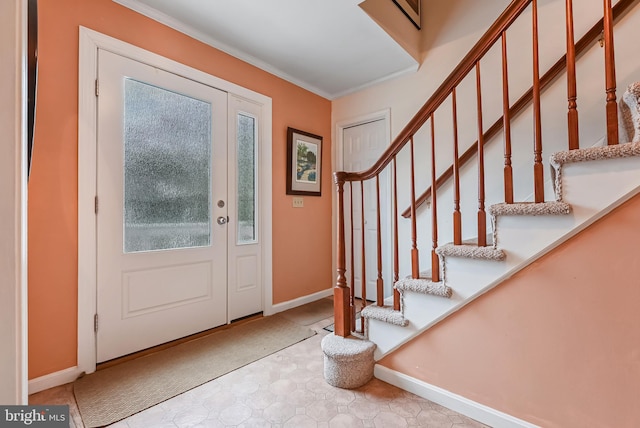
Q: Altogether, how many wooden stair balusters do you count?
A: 12